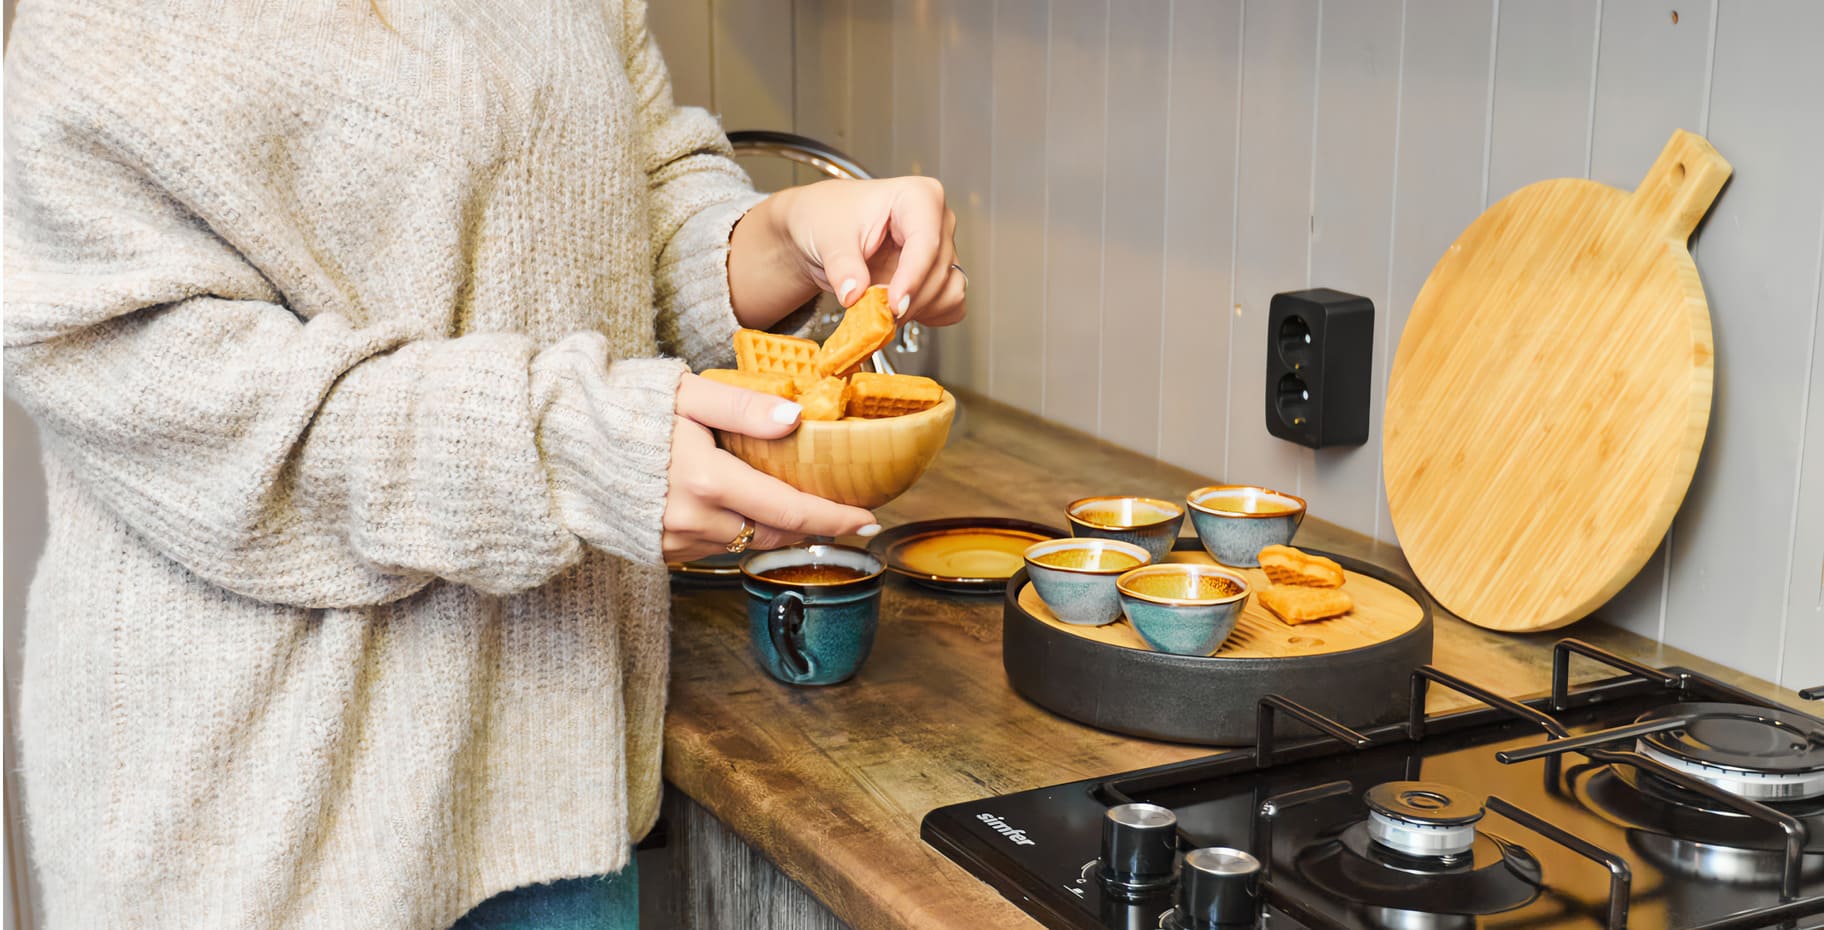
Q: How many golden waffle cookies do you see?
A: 7